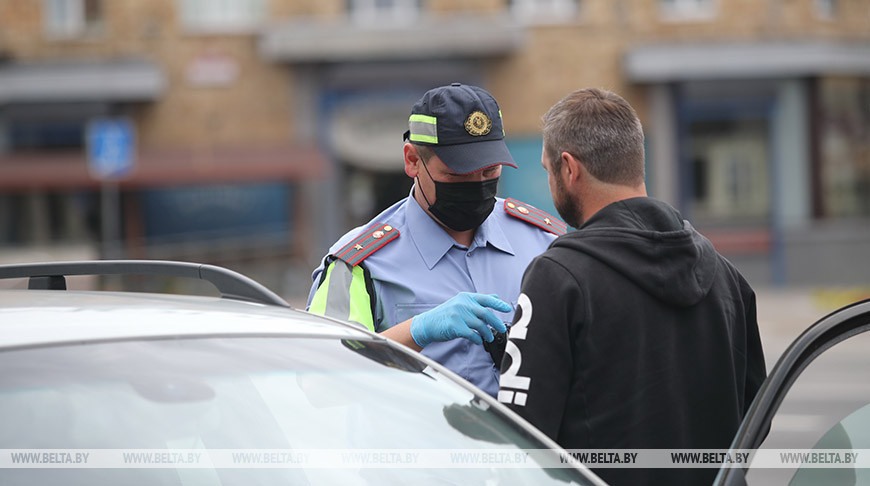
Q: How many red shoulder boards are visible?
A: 2